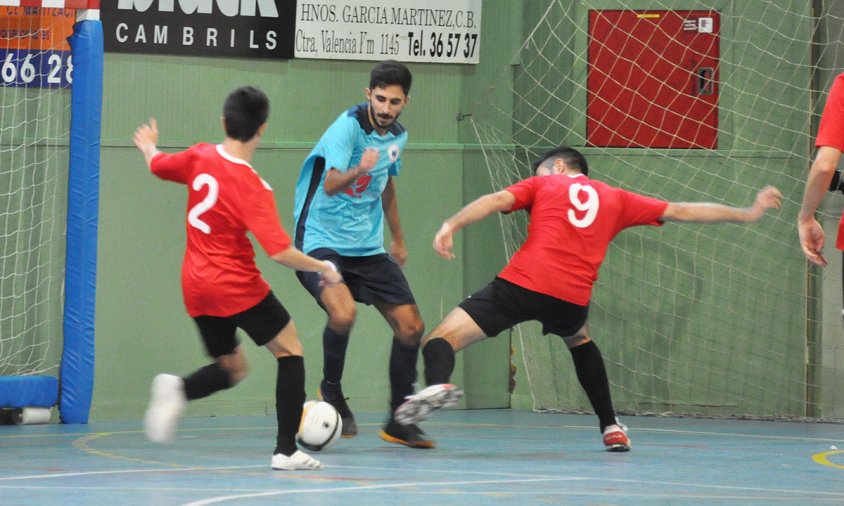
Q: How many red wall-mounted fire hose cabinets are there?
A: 1